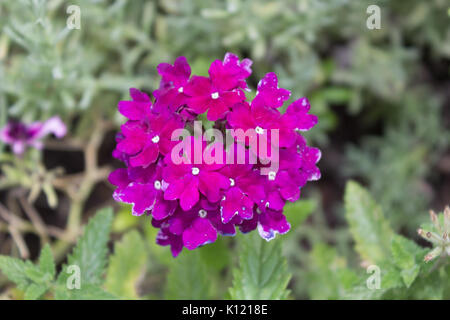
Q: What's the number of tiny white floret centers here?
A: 9